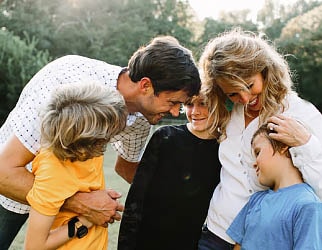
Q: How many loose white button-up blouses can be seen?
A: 1